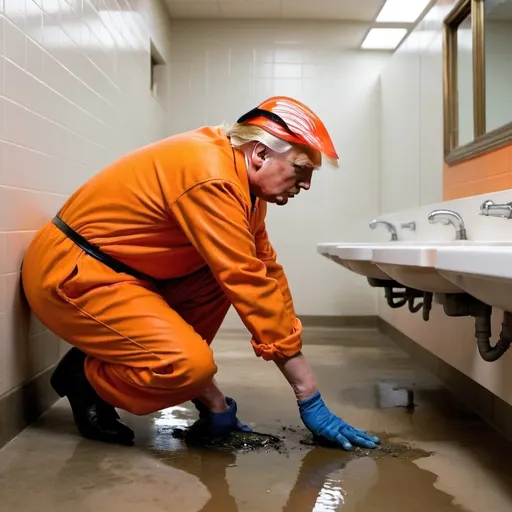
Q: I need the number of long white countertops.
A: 1